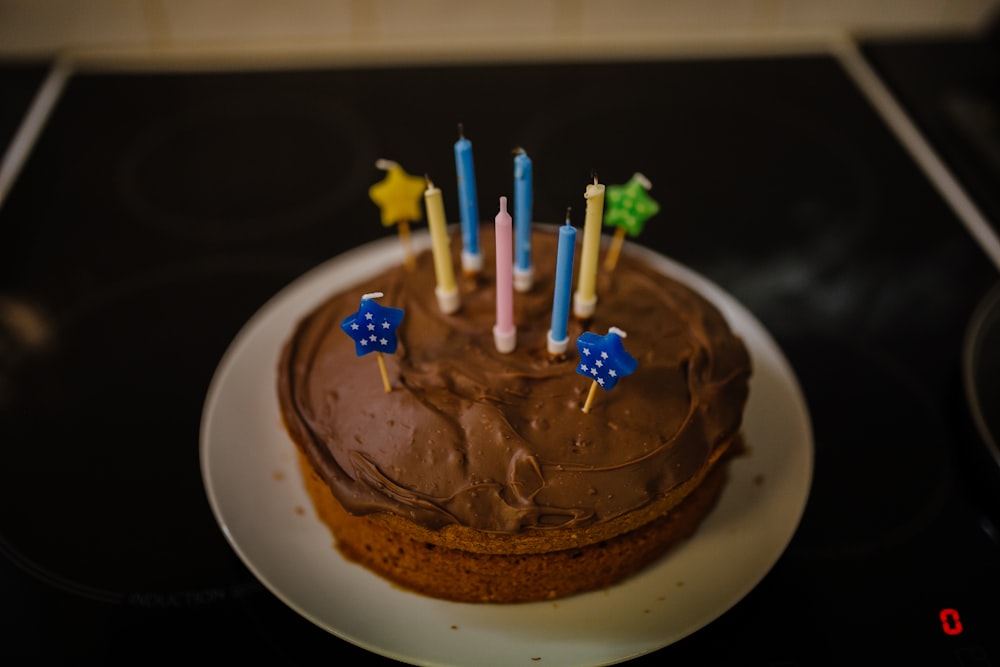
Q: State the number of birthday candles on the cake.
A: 10